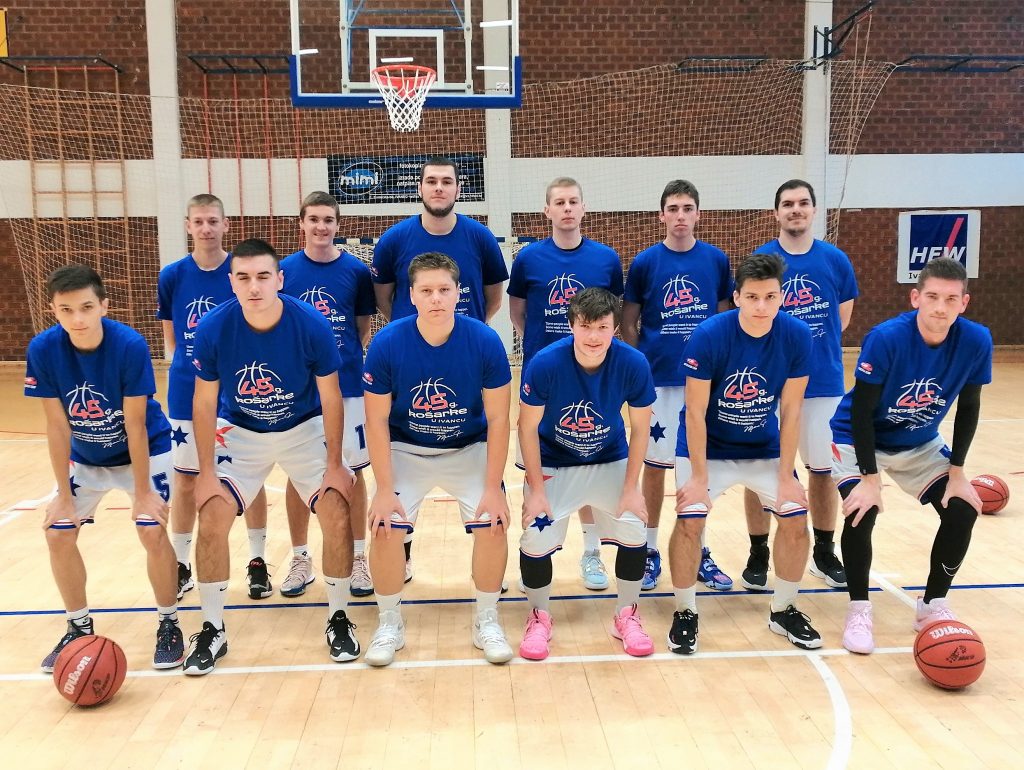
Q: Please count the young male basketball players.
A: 12